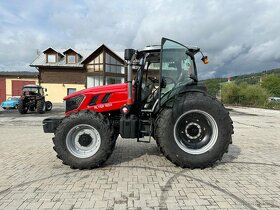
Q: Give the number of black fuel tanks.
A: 1